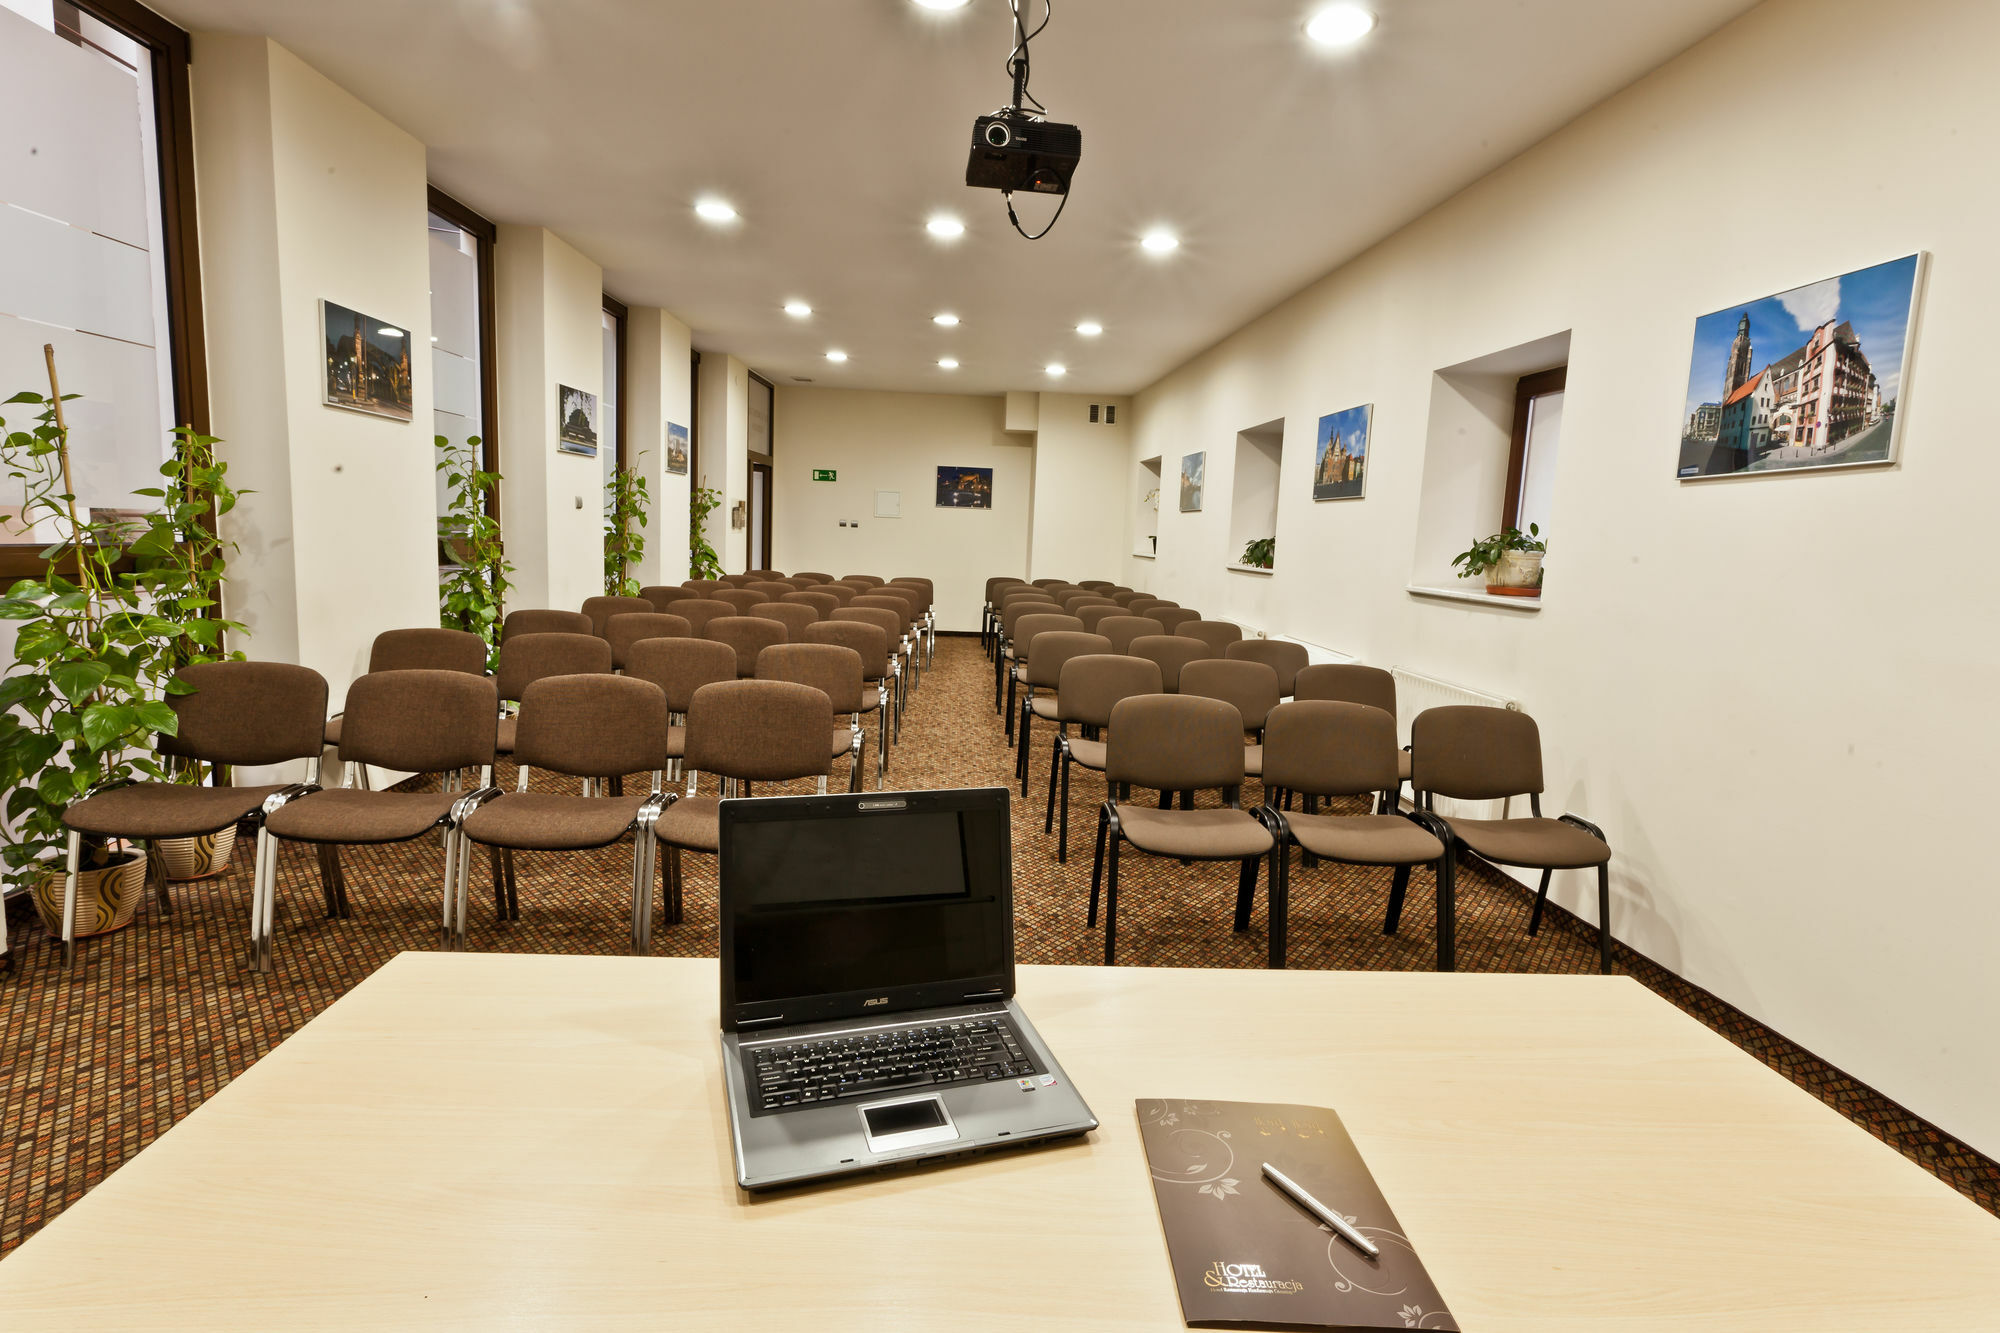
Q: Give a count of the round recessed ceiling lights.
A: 11